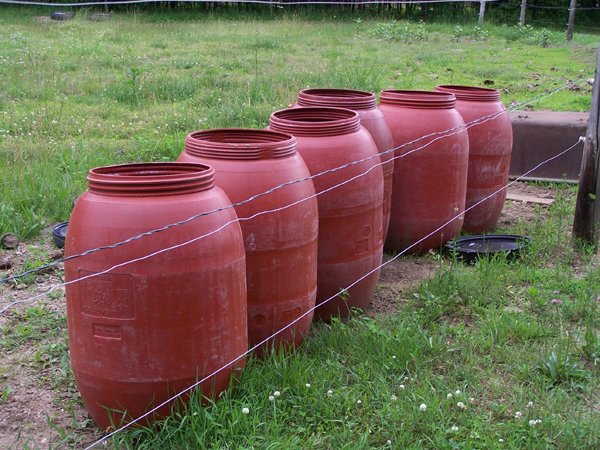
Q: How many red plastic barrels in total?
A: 6